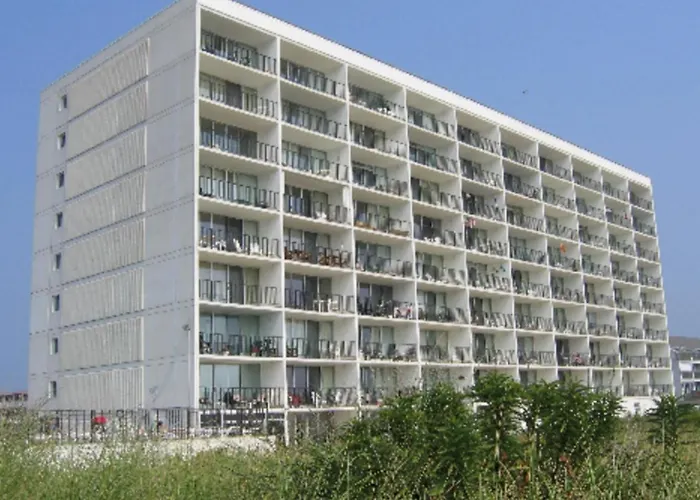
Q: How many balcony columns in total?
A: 10